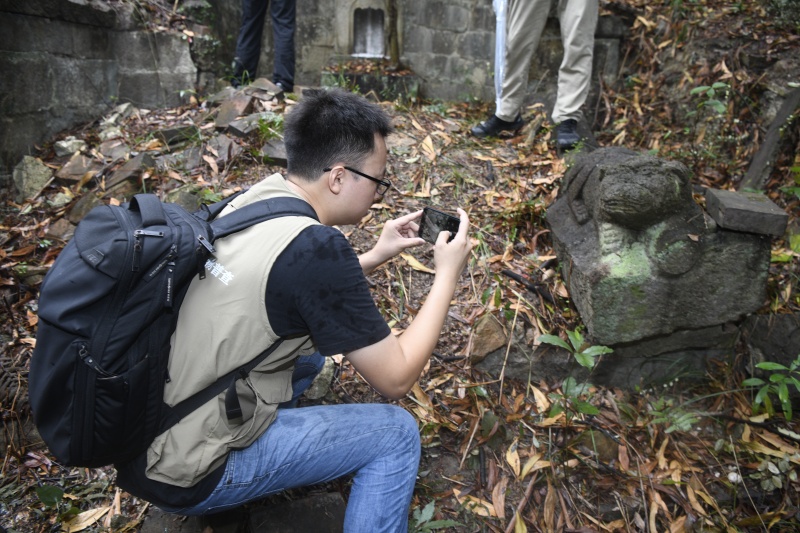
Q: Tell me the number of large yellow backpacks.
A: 0